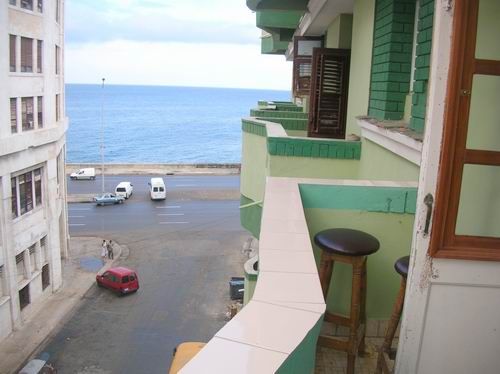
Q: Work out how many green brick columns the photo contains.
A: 2